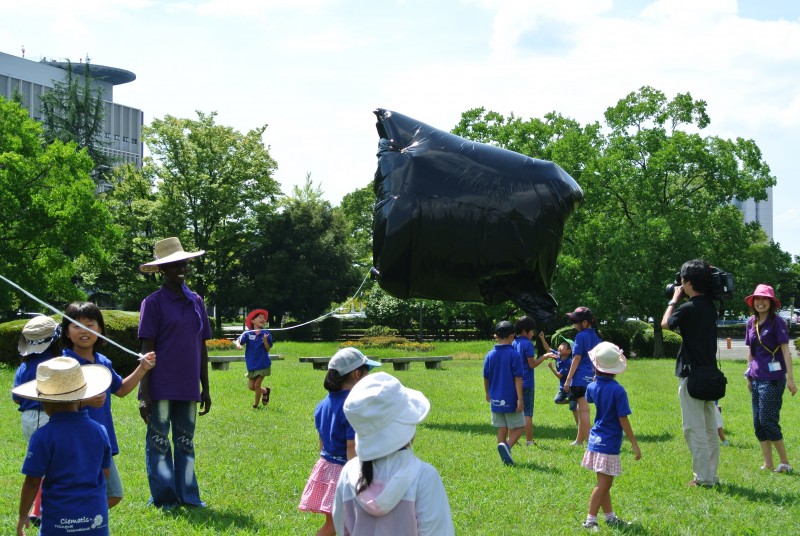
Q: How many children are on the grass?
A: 11